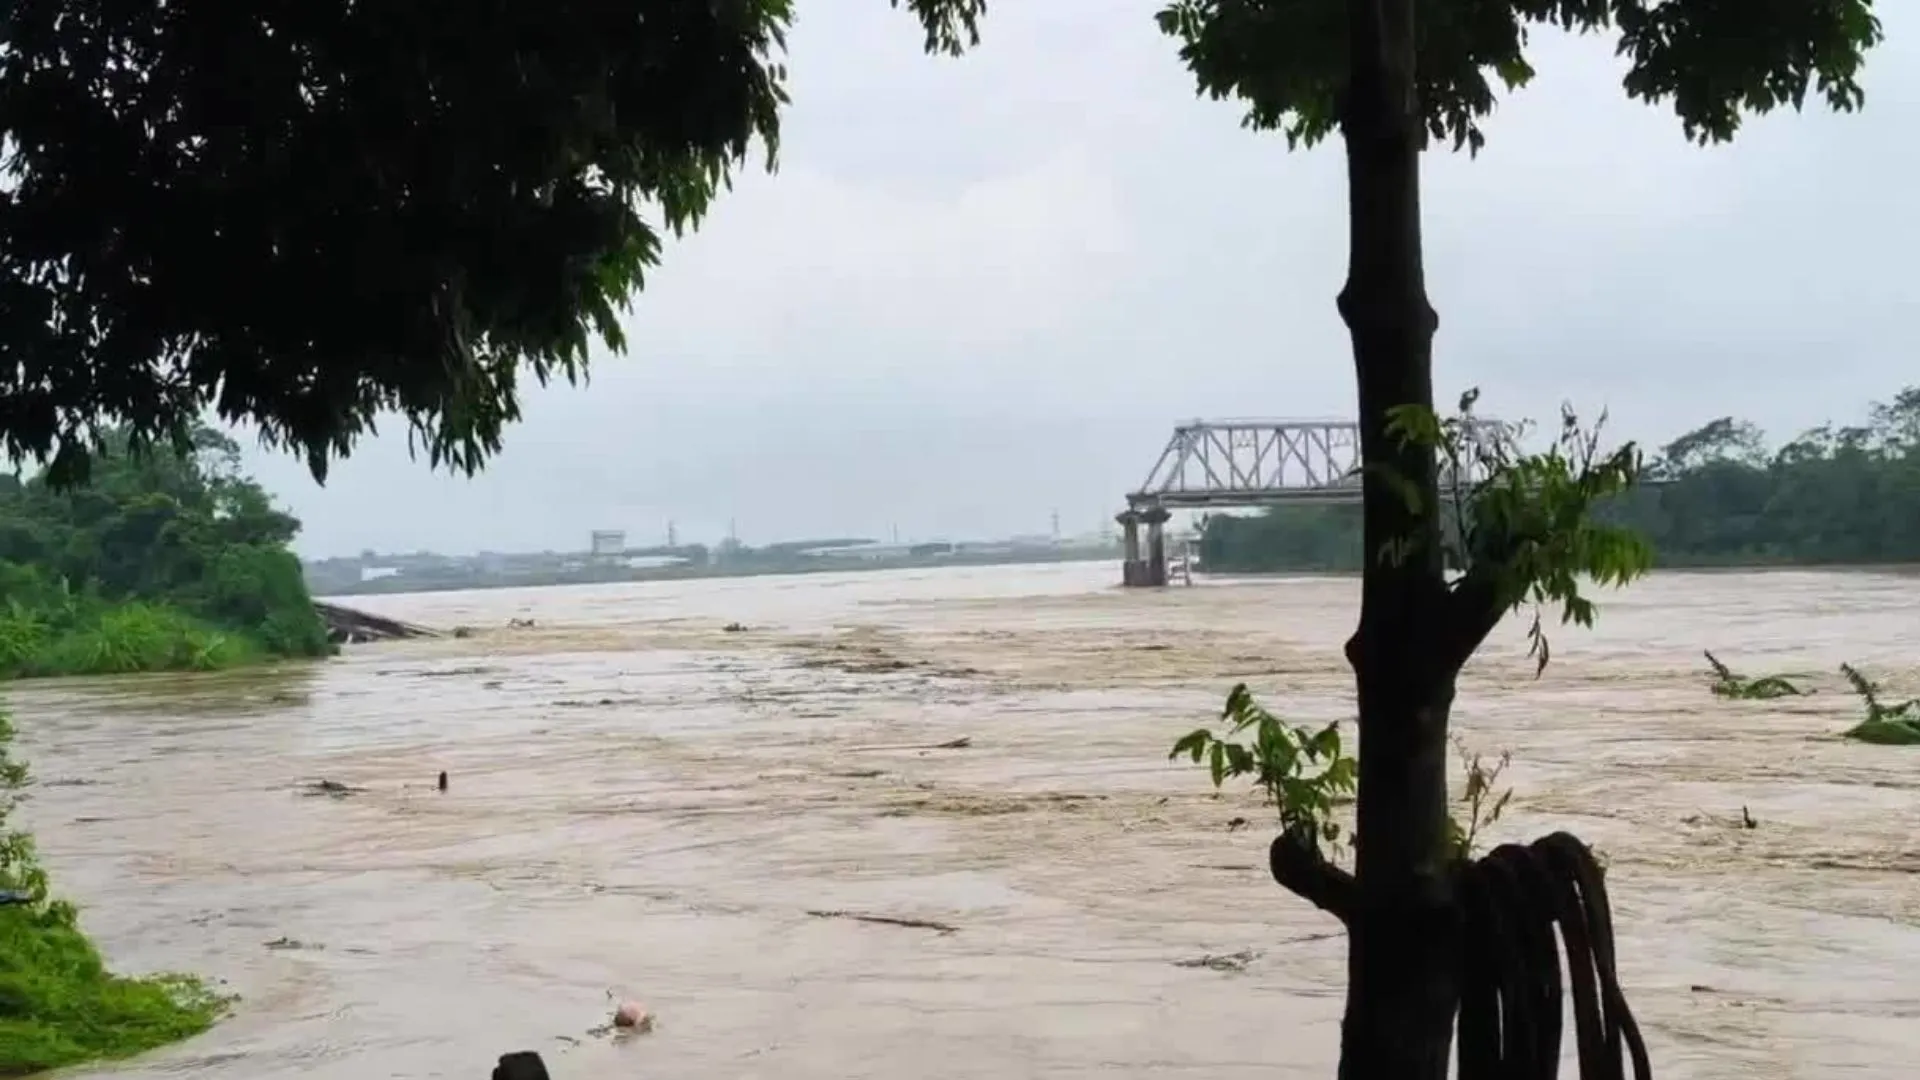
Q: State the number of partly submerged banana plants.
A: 2